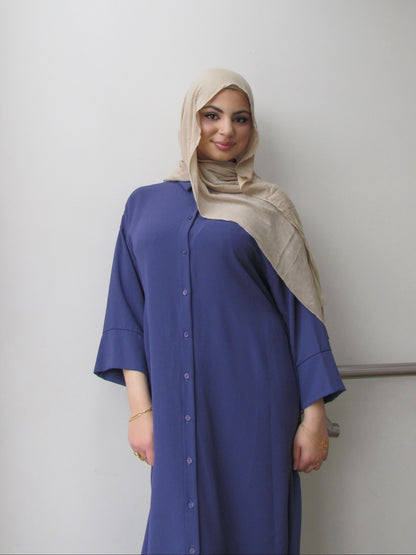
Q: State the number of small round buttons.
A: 9